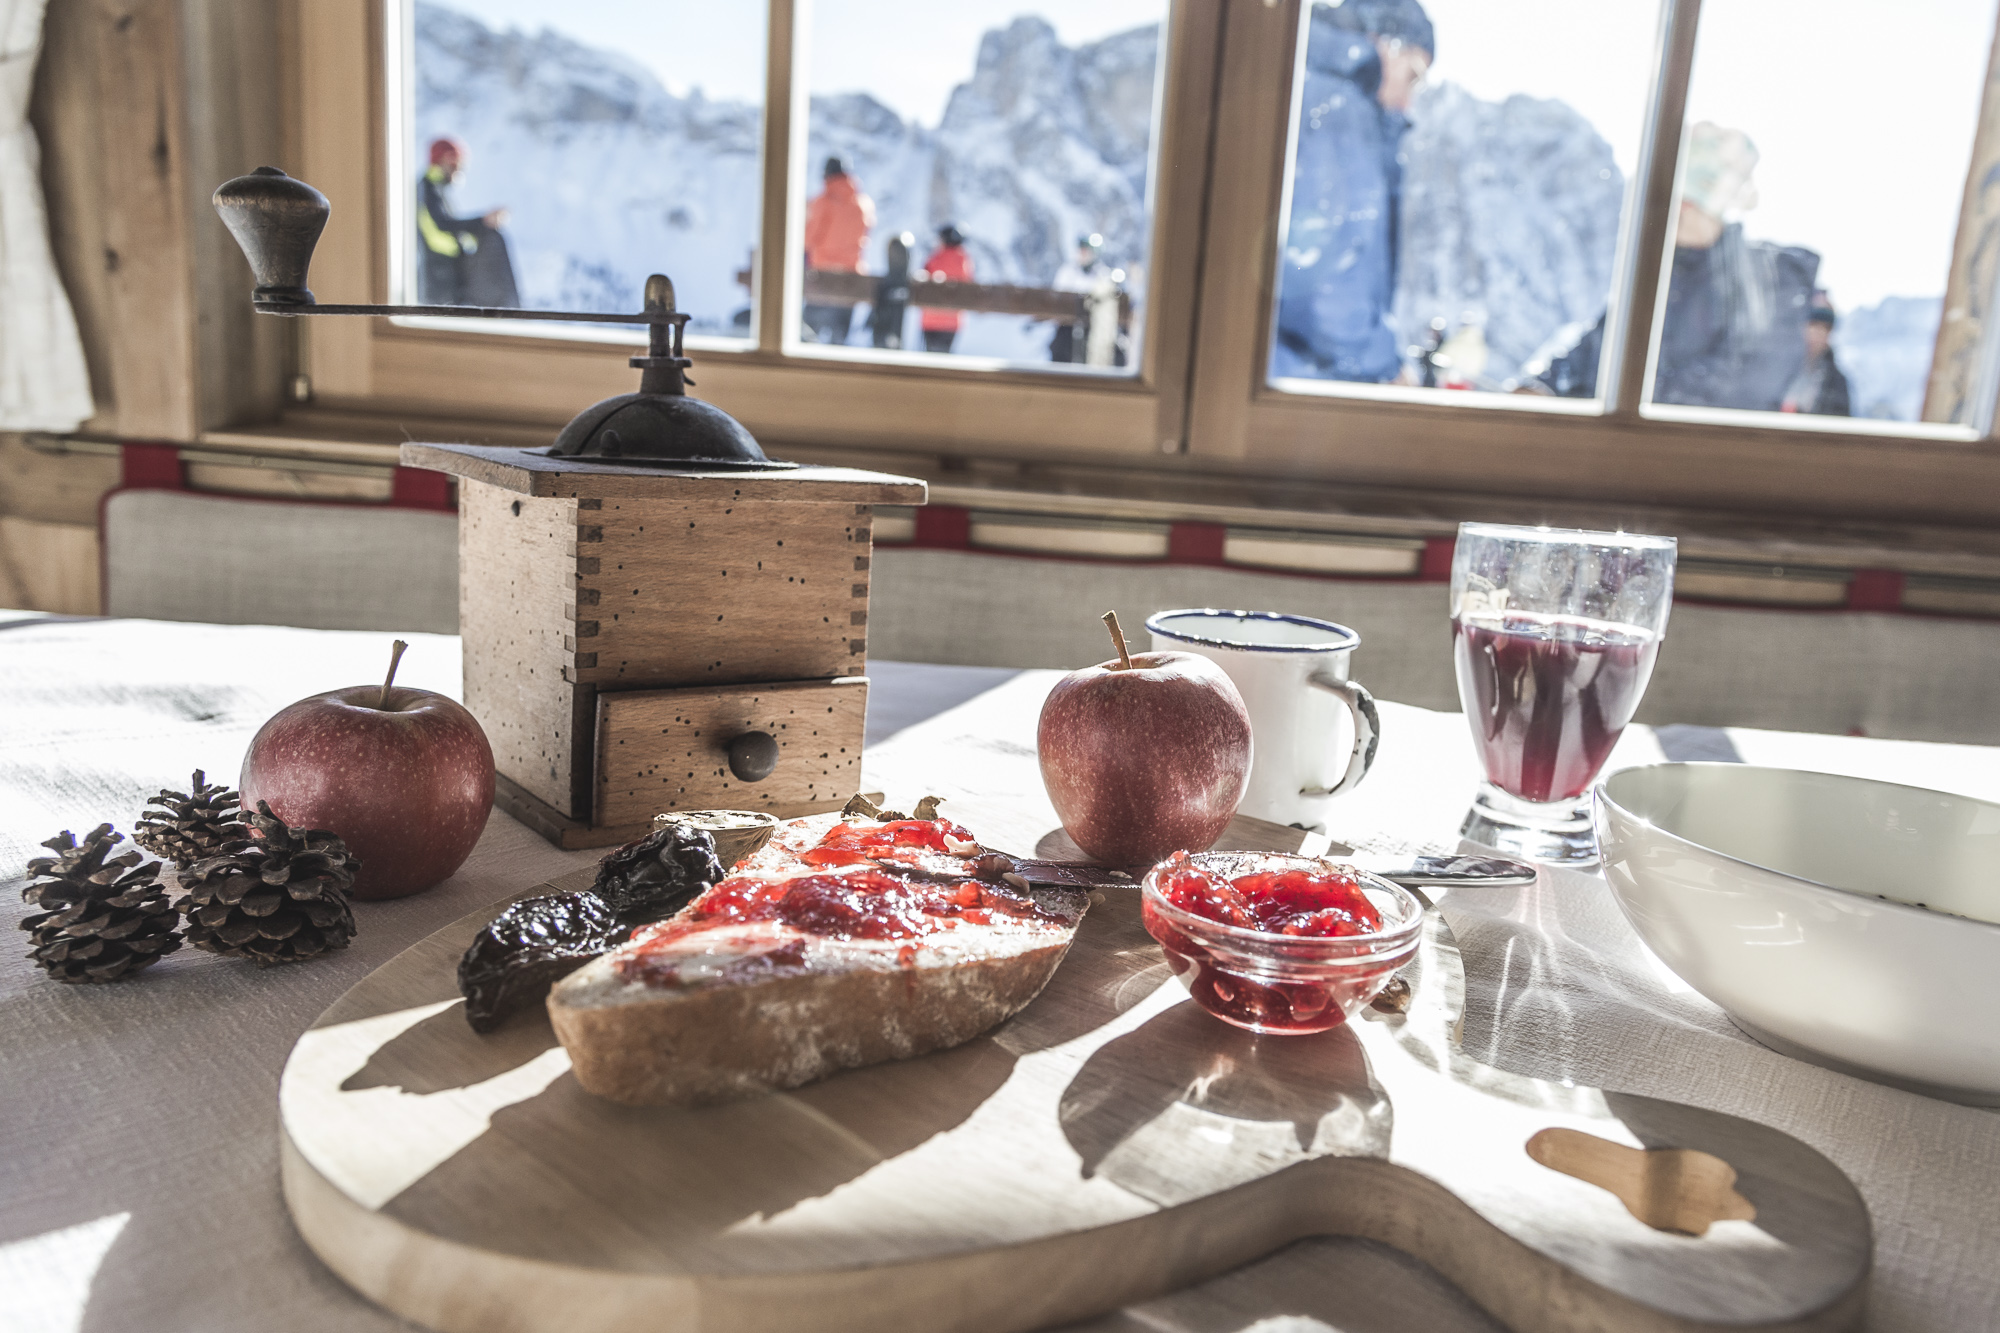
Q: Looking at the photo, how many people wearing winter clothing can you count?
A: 7